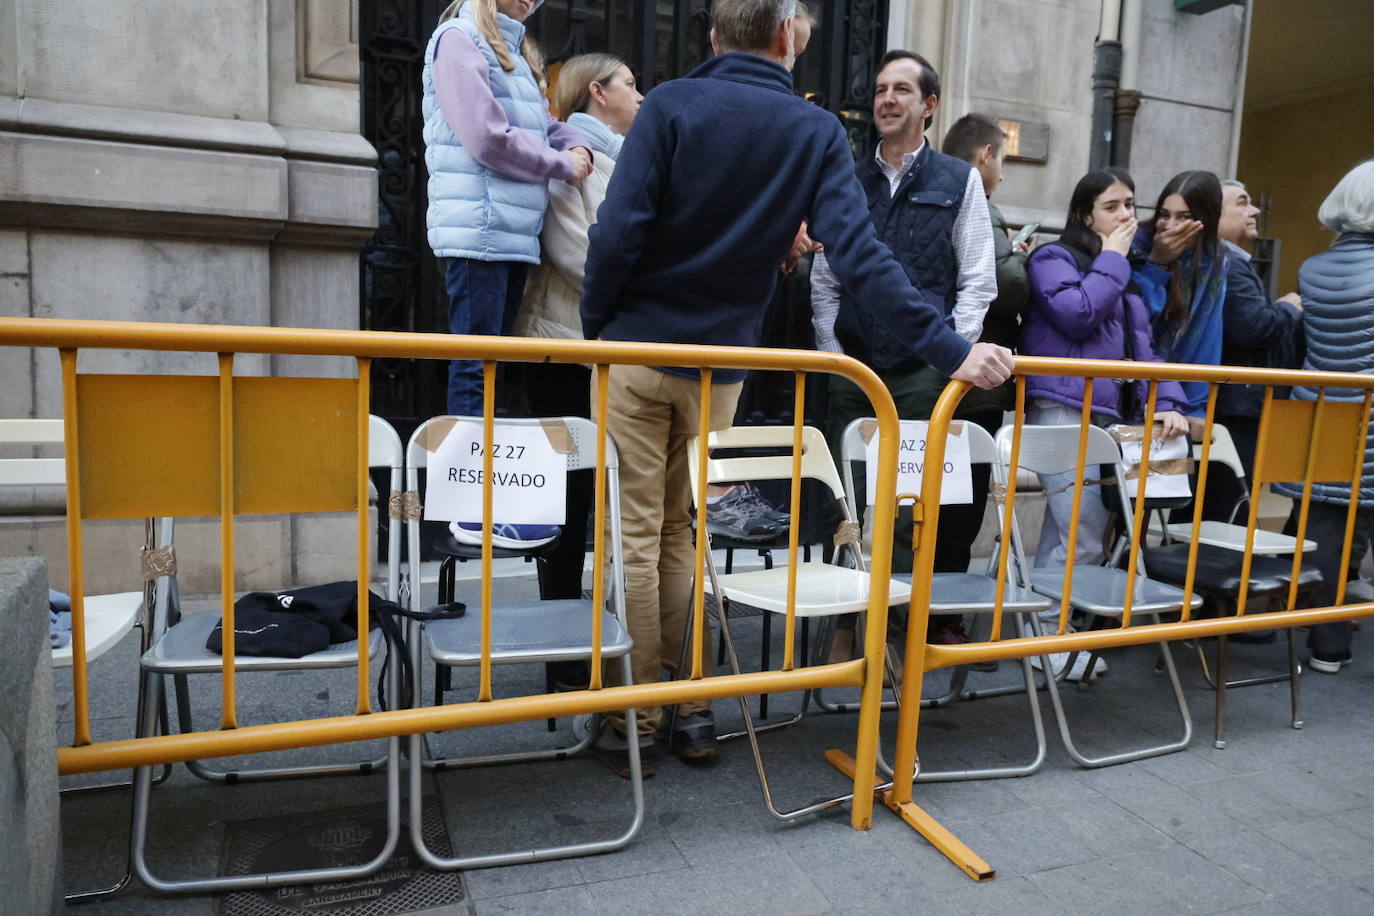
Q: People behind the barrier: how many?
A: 10